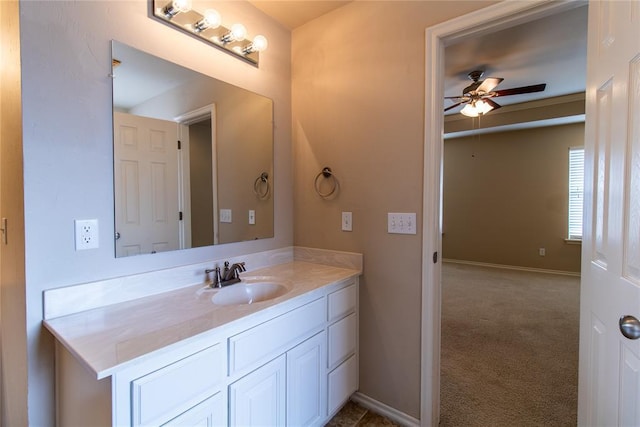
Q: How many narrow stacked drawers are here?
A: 3